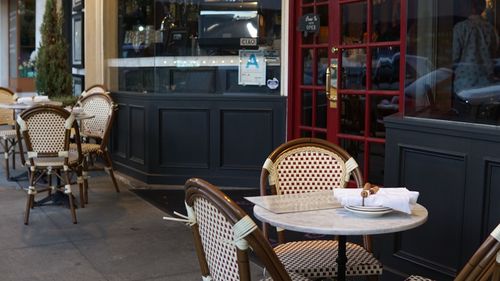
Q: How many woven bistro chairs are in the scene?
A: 7